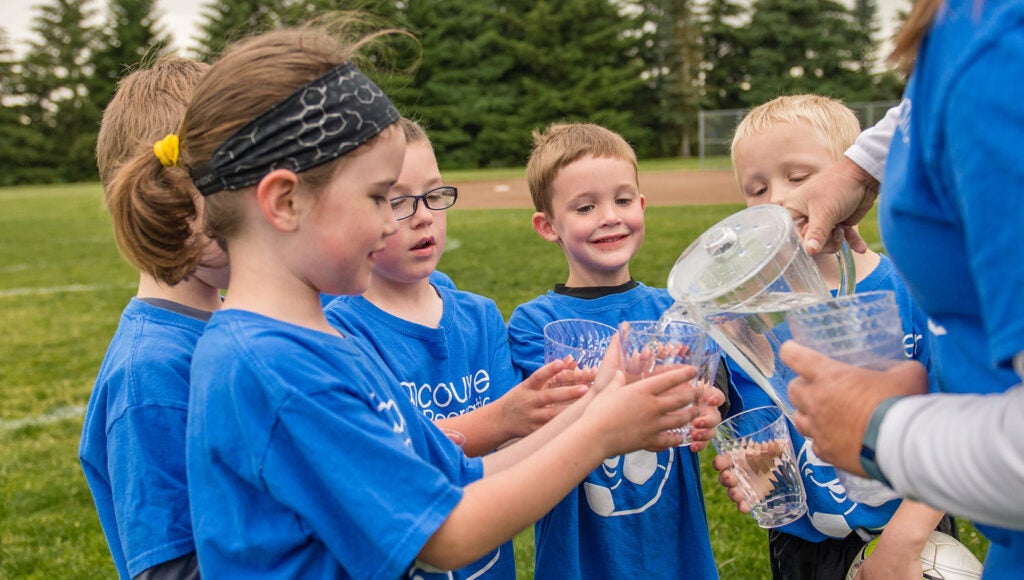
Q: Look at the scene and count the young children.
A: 5